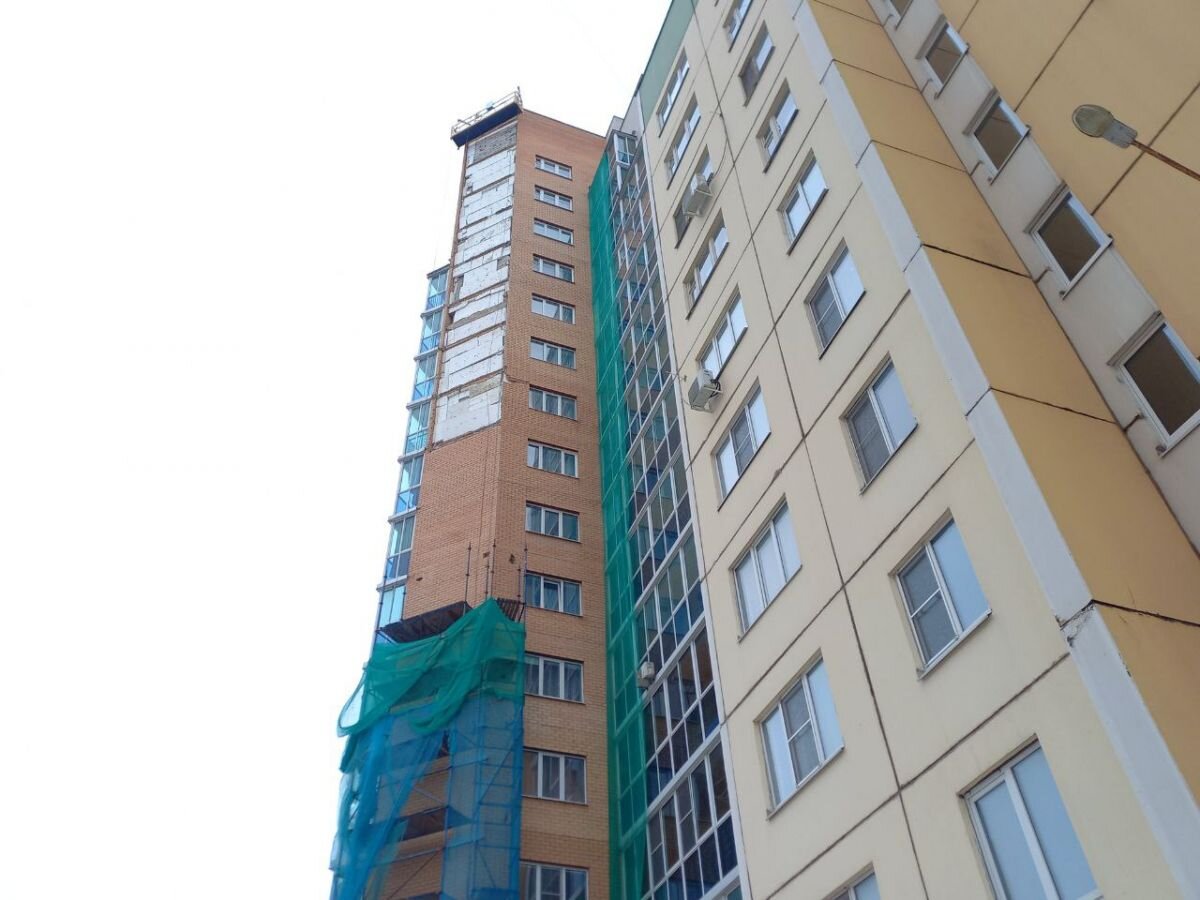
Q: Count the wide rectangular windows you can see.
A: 13